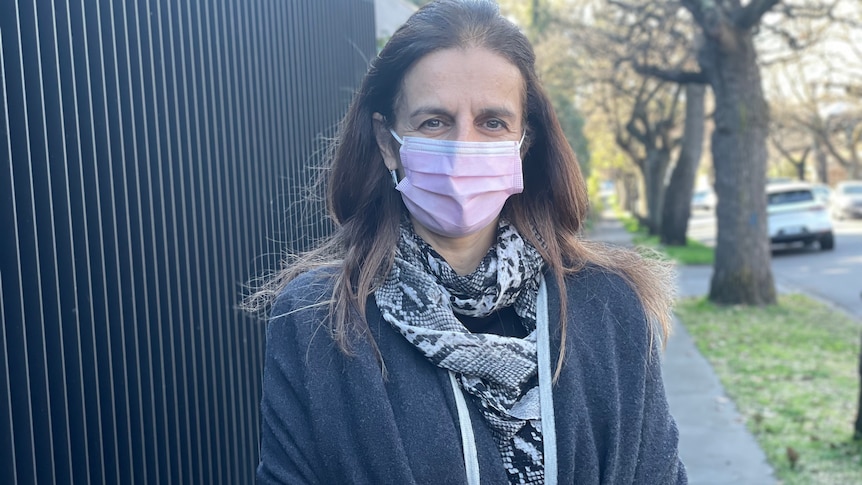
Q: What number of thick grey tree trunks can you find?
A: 3